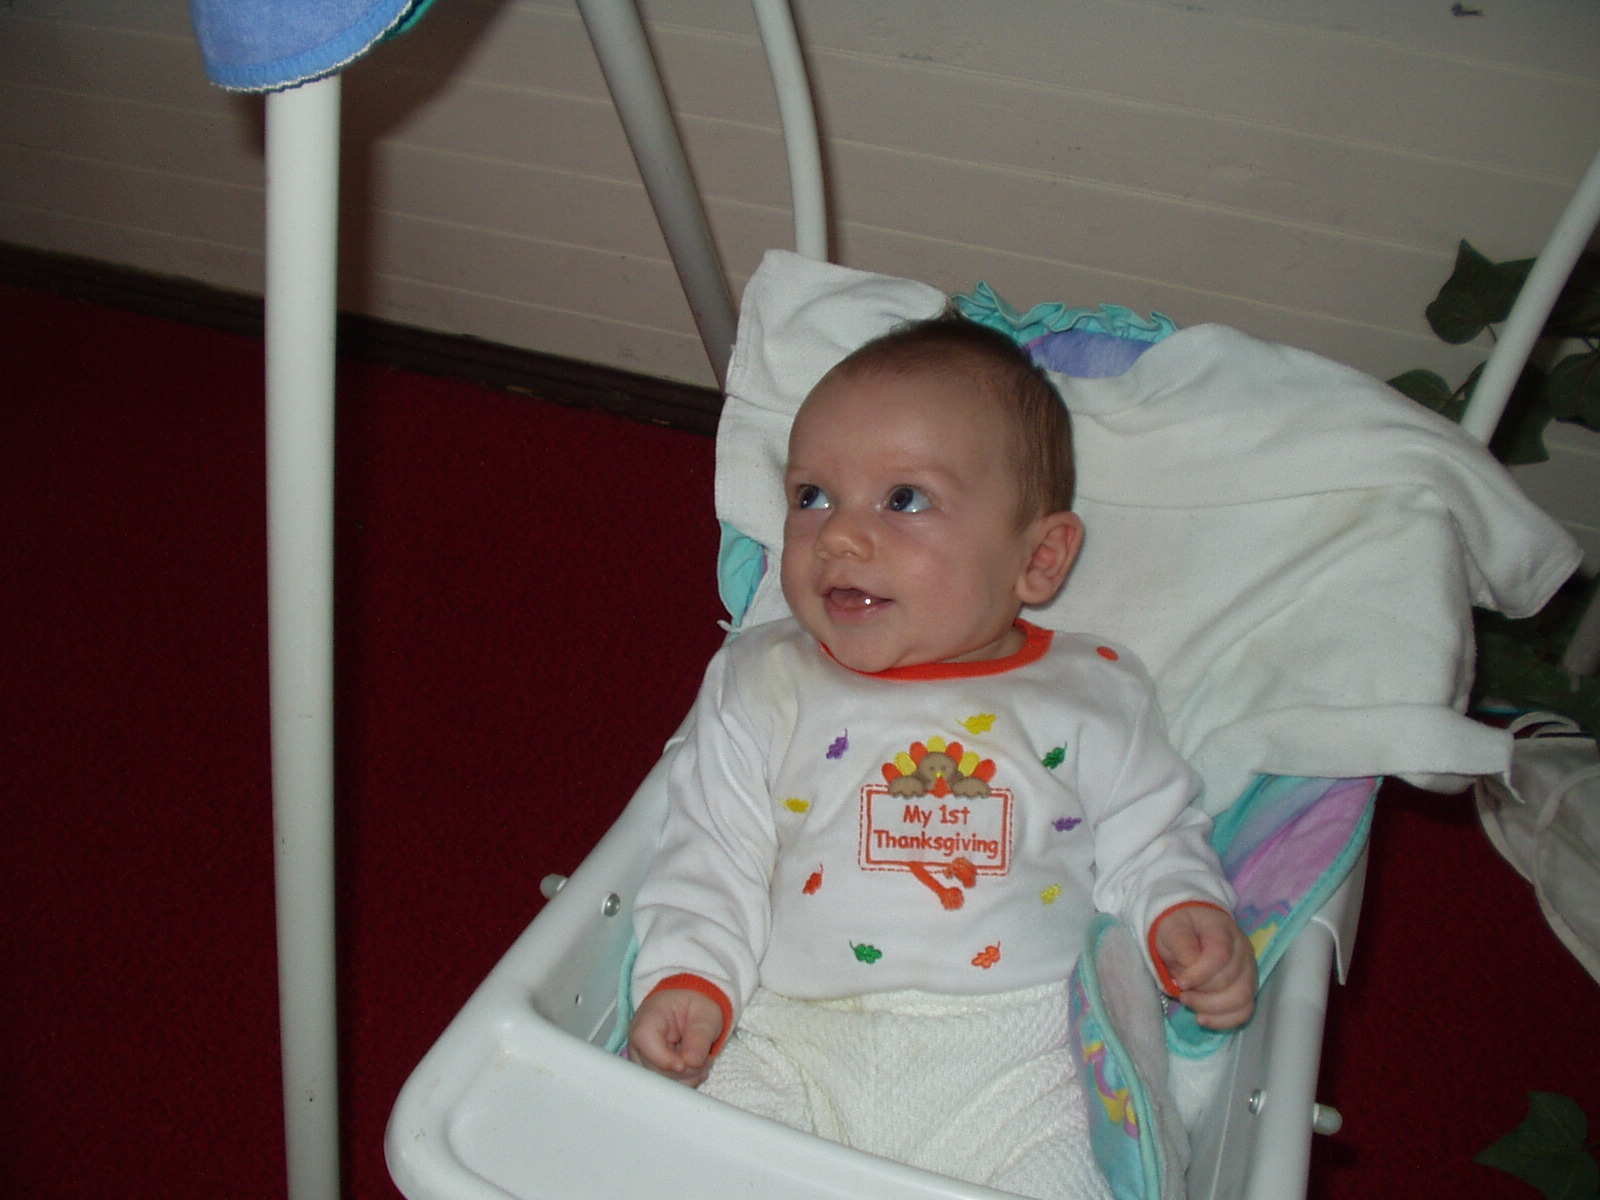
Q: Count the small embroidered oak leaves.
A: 9